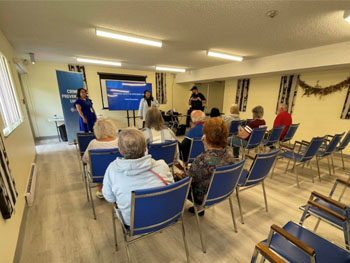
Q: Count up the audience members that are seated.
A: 9